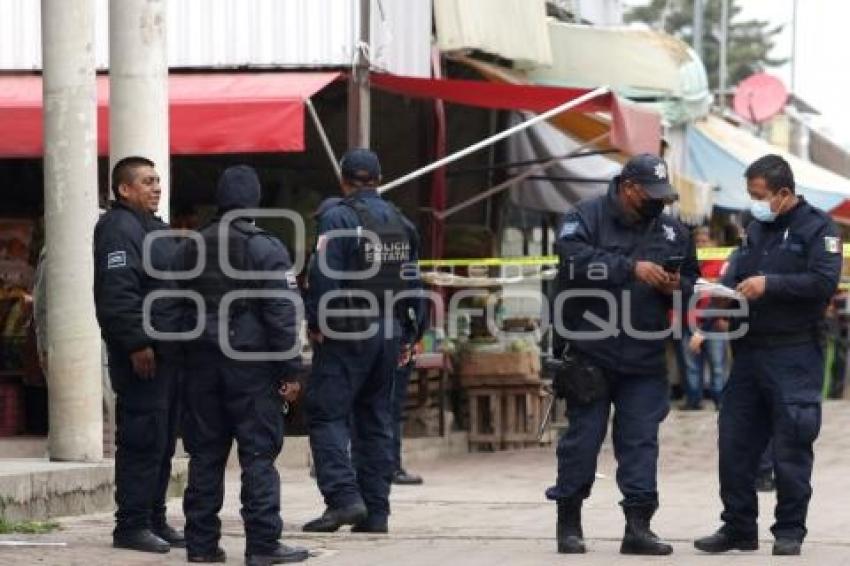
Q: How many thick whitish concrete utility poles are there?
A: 2